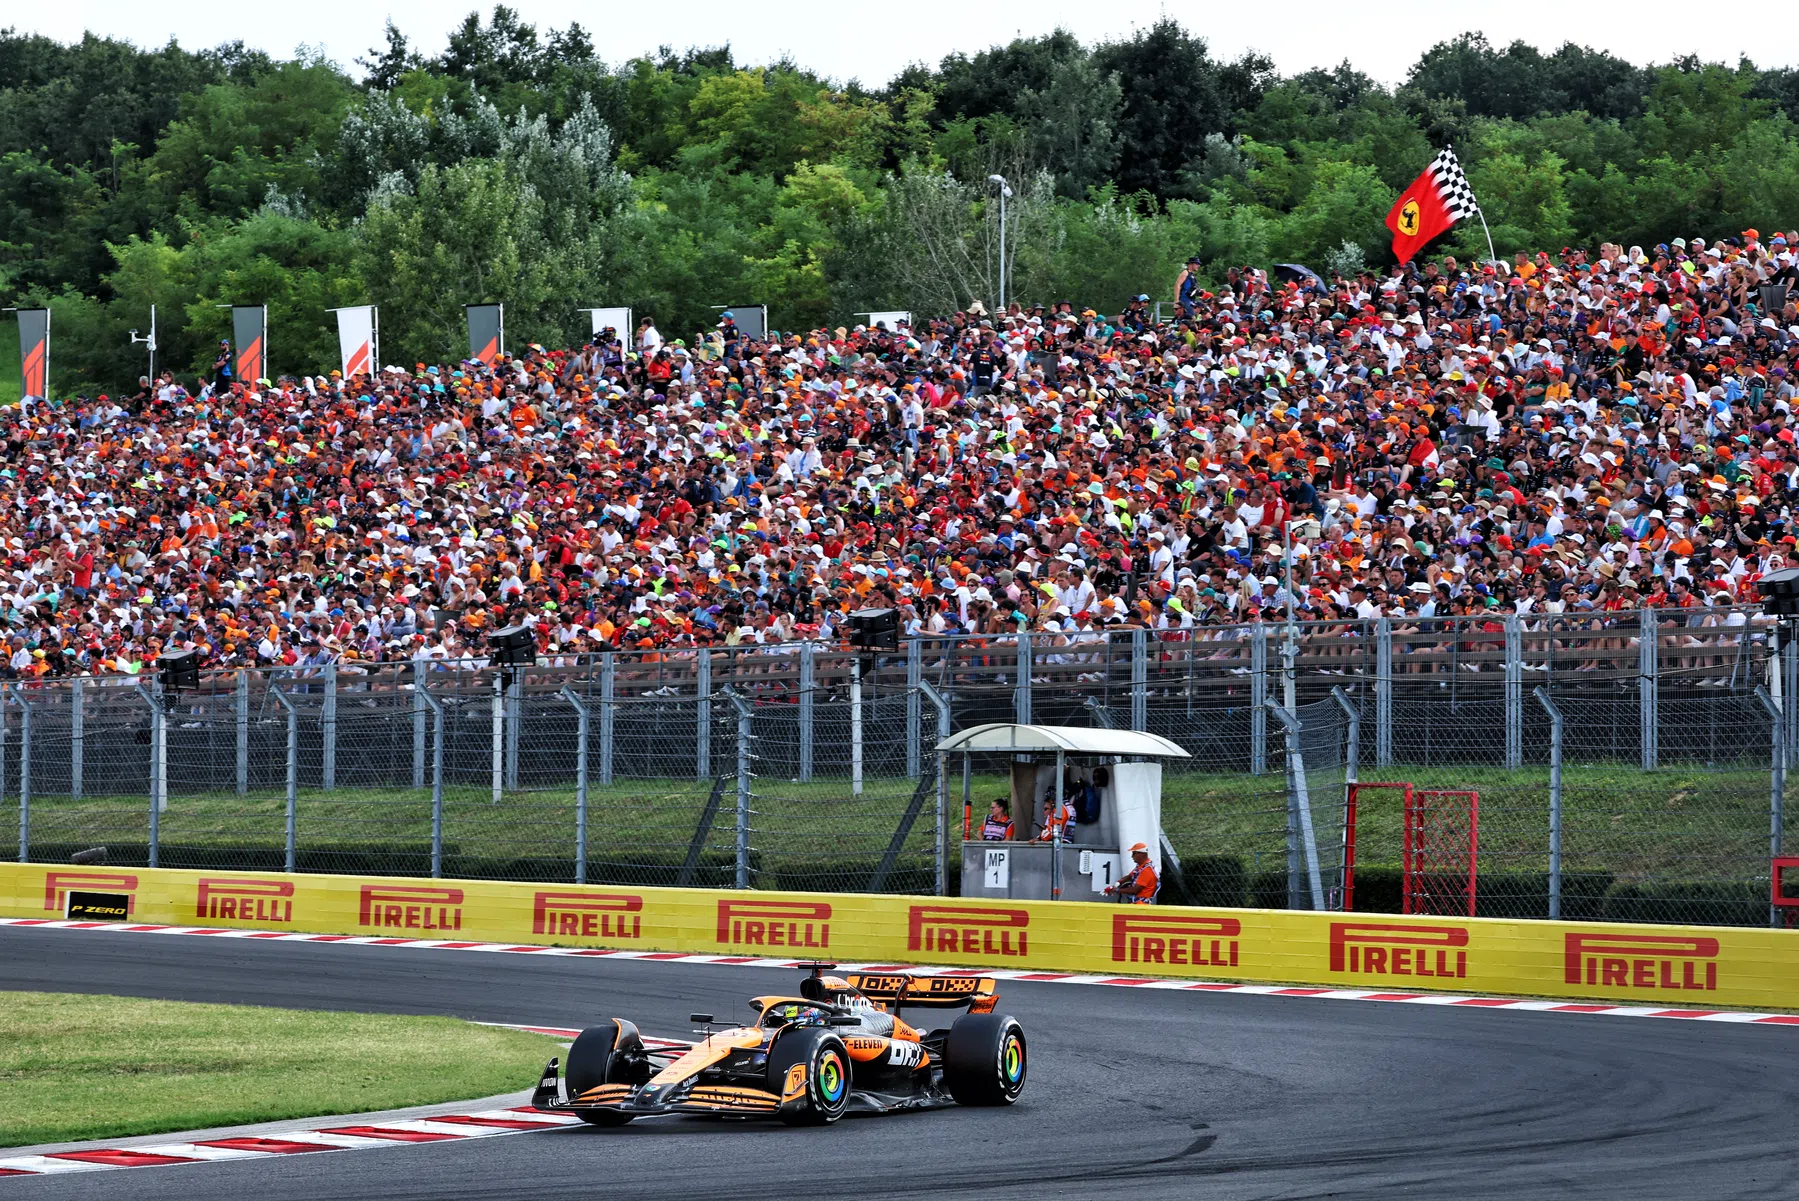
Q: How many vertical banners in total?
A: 7